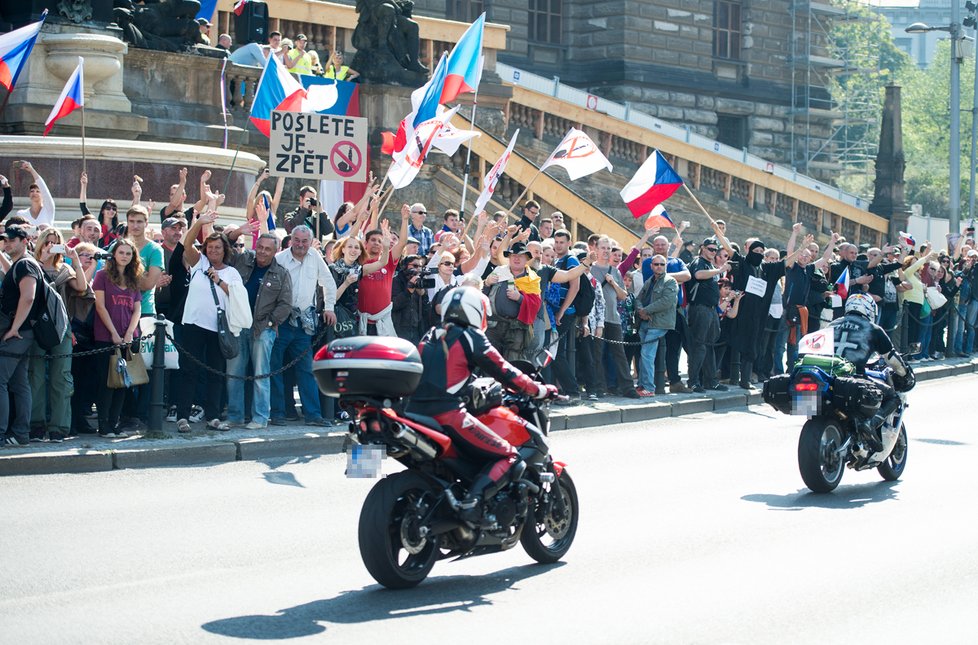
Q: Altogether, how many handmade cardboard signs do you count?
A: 1